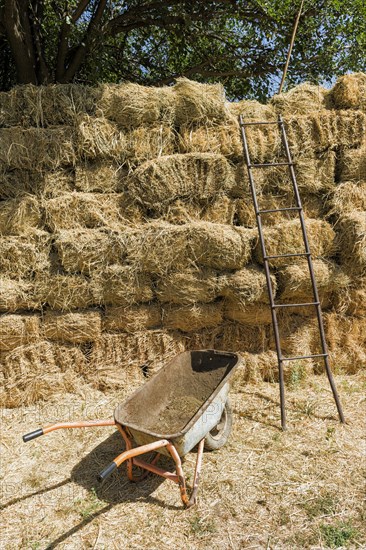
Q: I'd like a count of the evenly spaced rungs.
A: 6